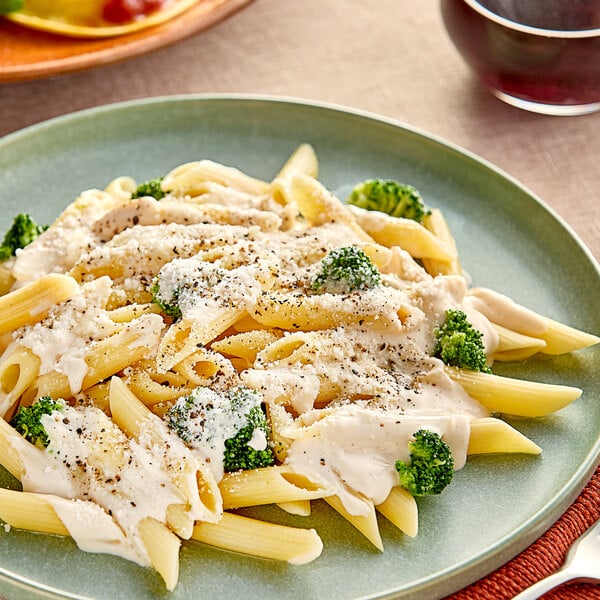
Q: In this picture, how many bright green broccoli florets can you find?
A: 9